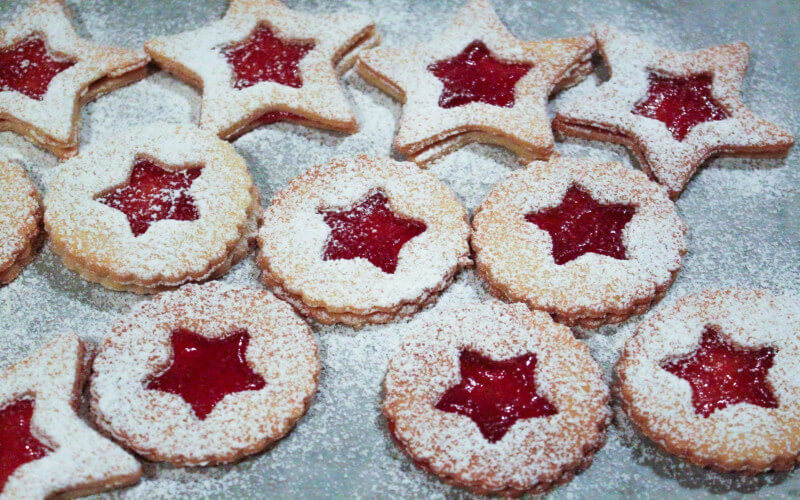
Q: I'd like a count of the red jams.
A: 11